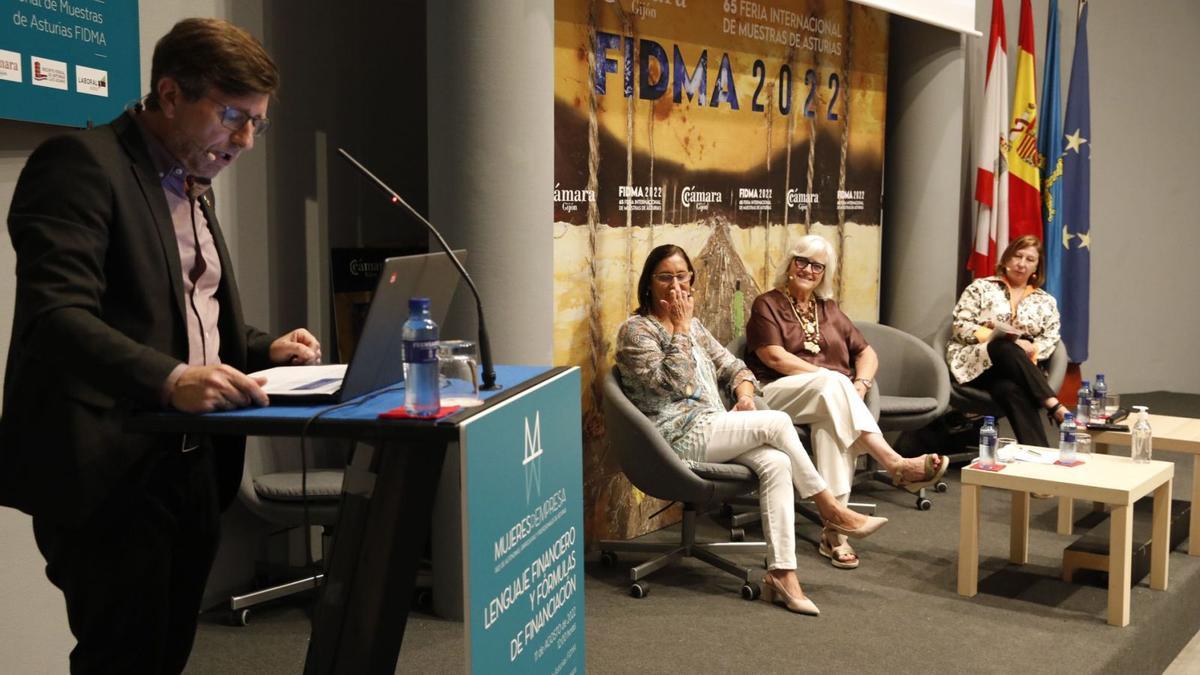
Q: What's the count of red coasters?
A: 5